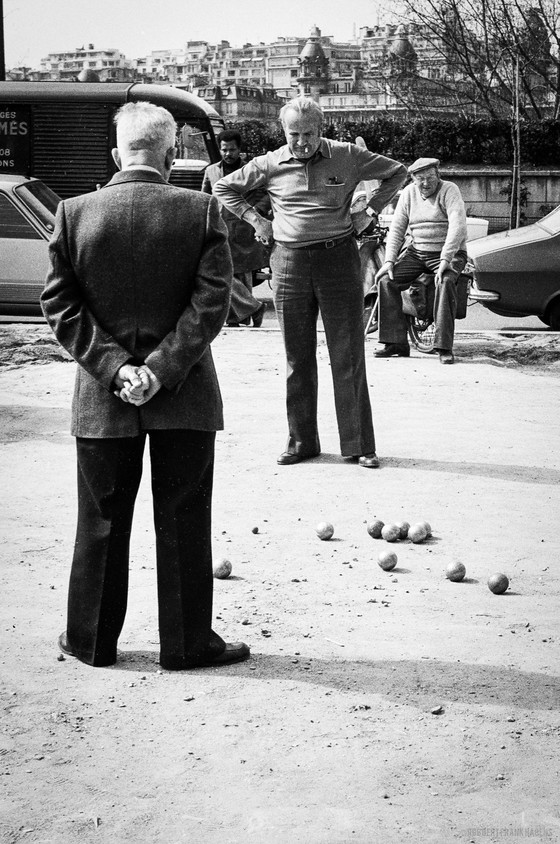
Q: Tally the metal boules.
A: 10